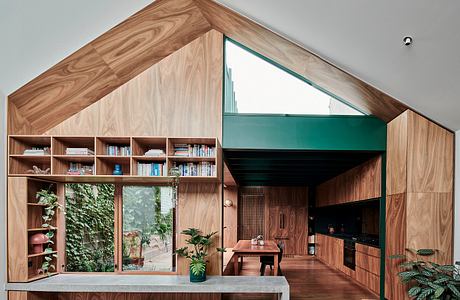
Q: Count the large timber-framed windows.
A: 2